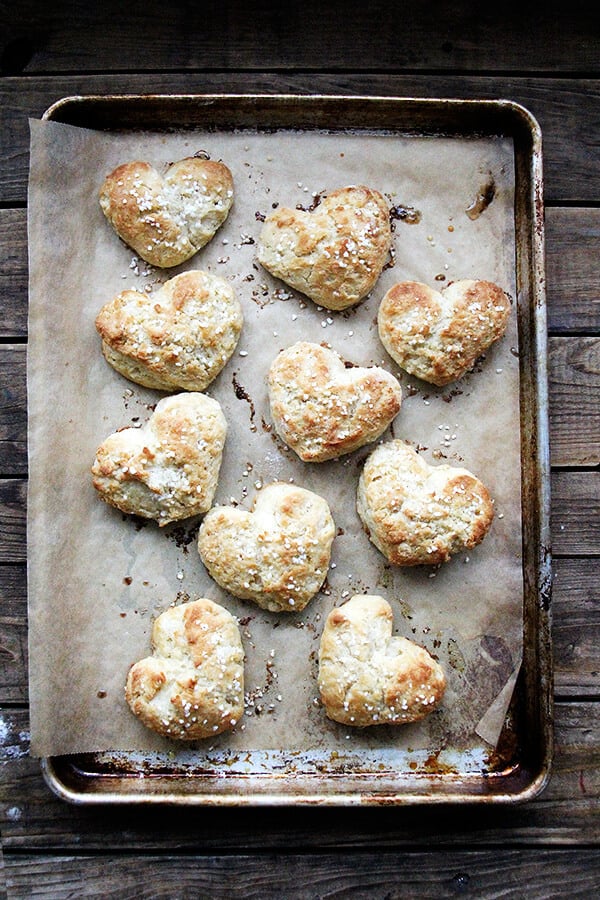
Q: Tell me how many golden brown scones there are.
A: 10